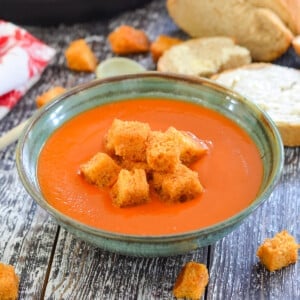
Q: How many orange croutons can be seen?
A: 14